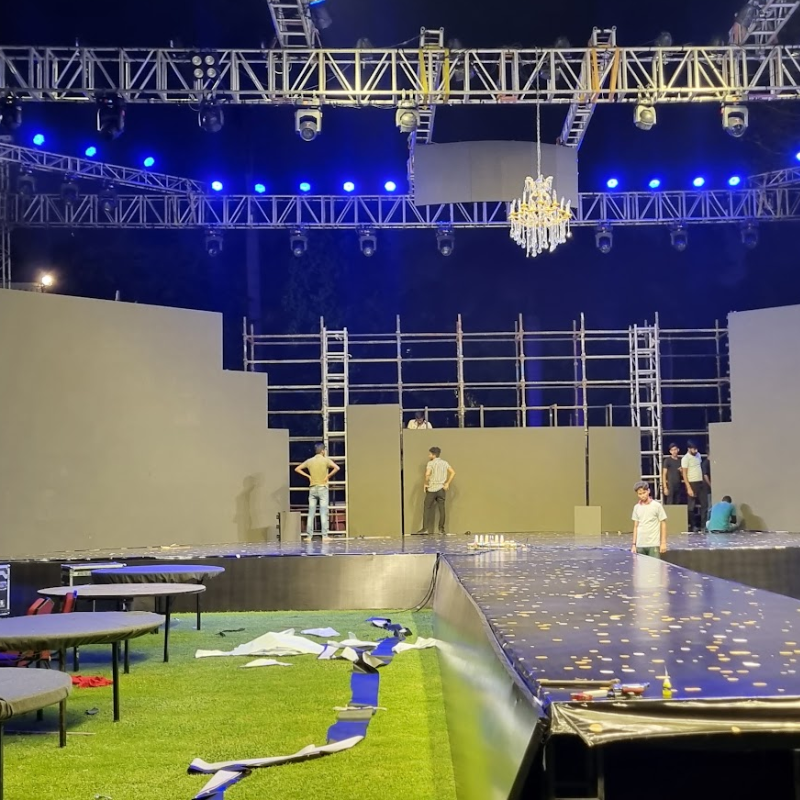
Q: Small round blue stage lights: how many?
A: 13